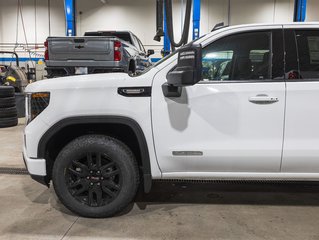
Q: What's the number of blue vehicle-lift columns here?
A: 4